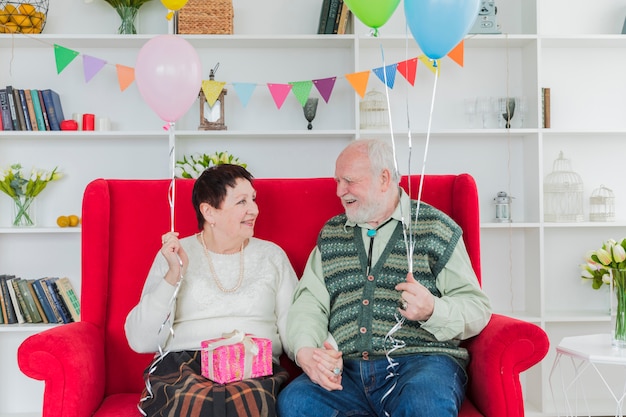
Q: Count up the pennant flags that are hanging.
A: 13